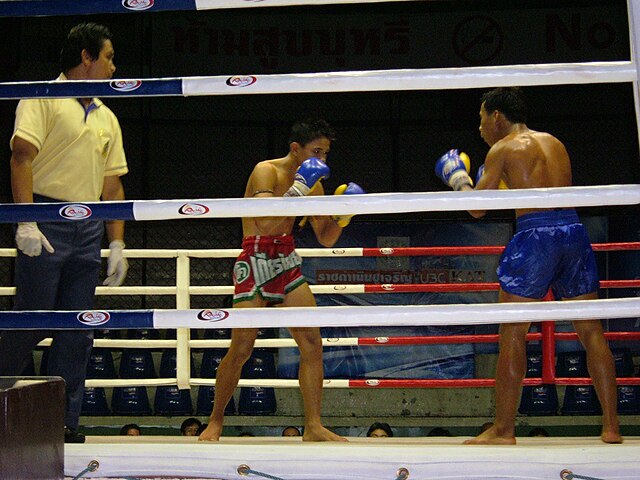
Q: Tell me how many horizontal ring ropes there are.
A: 8